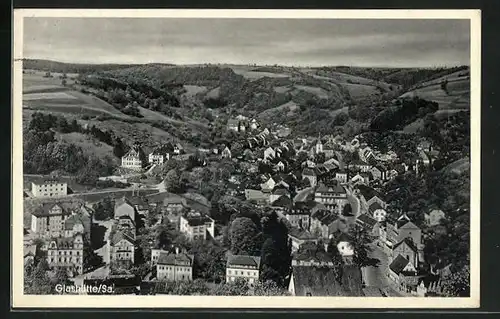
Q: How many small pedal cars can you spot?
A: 0